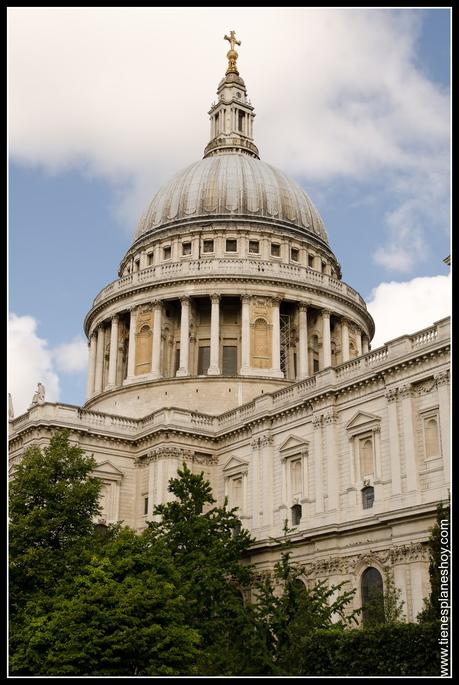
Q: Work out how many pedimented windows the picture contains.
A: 4